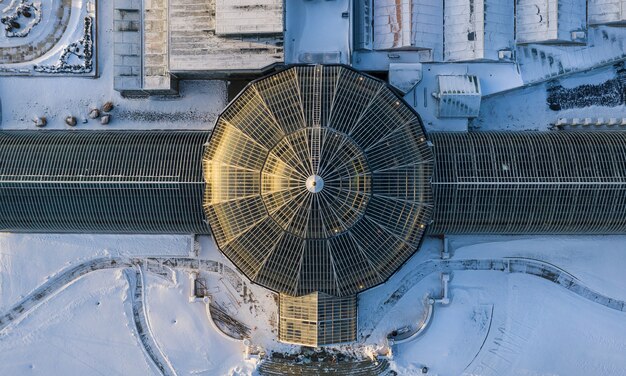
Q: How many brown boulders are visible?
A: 5